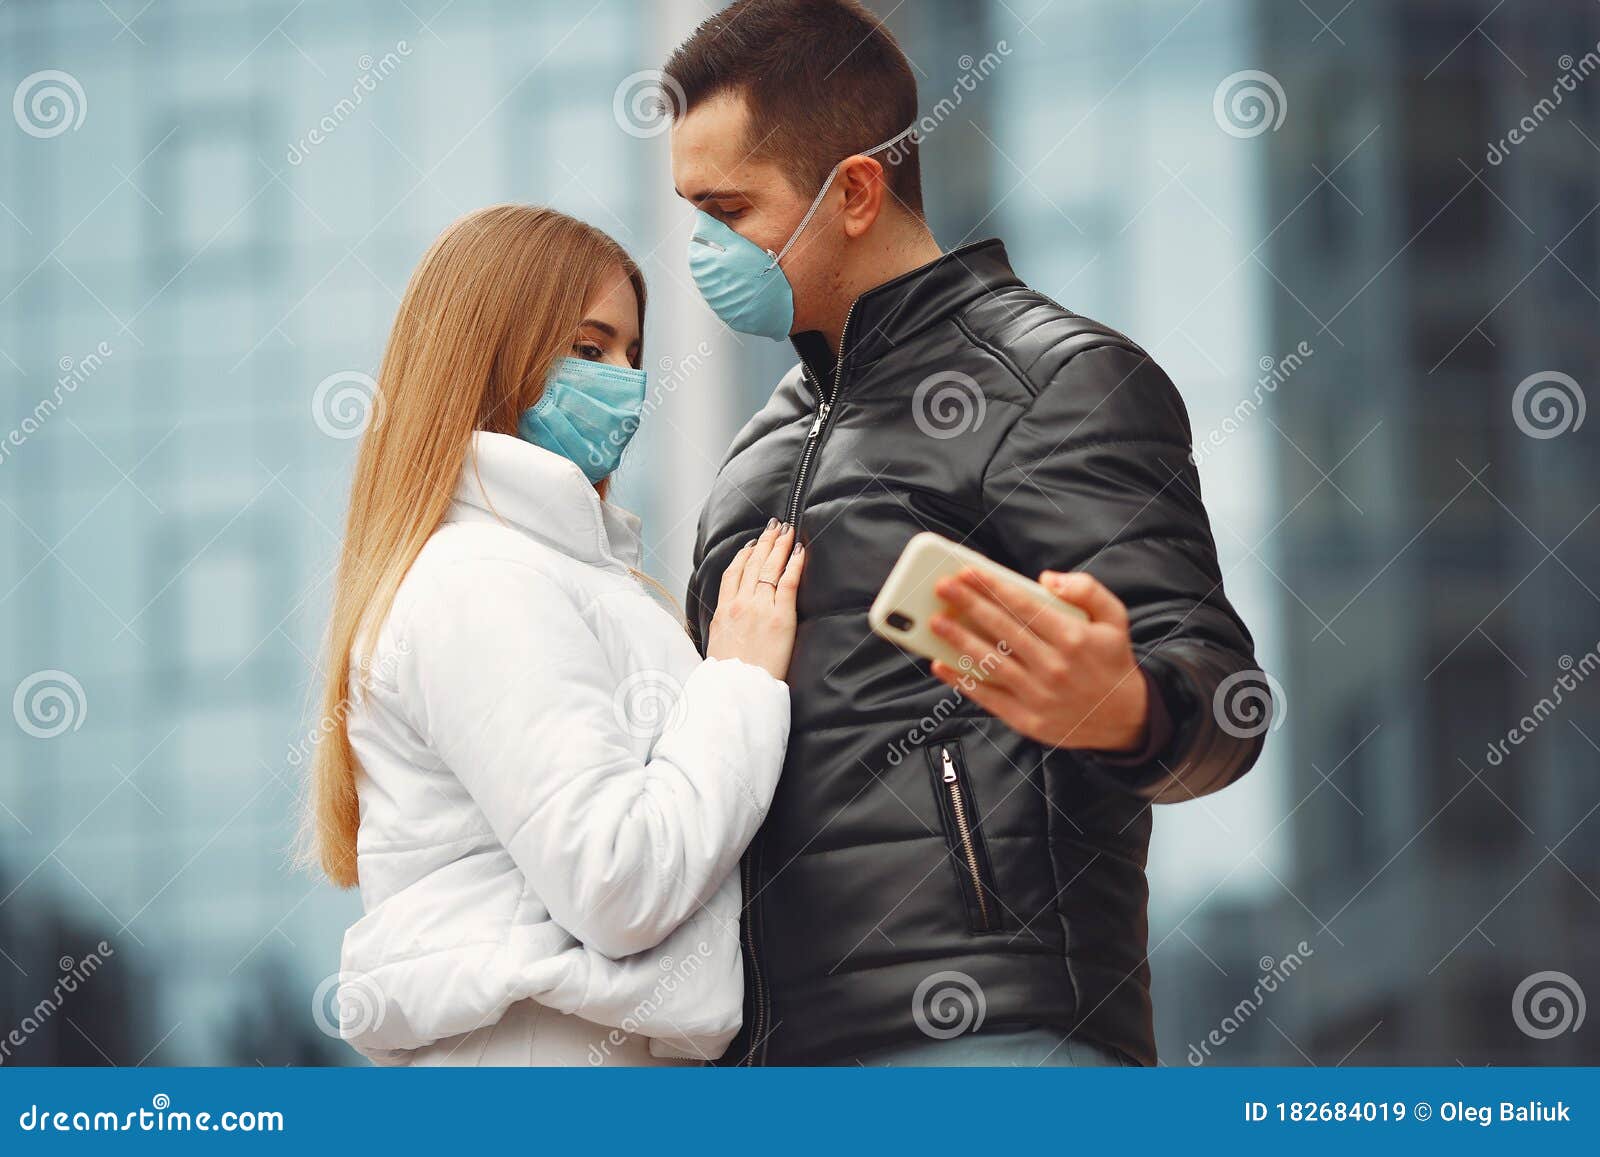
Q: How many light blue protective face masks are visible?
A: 2